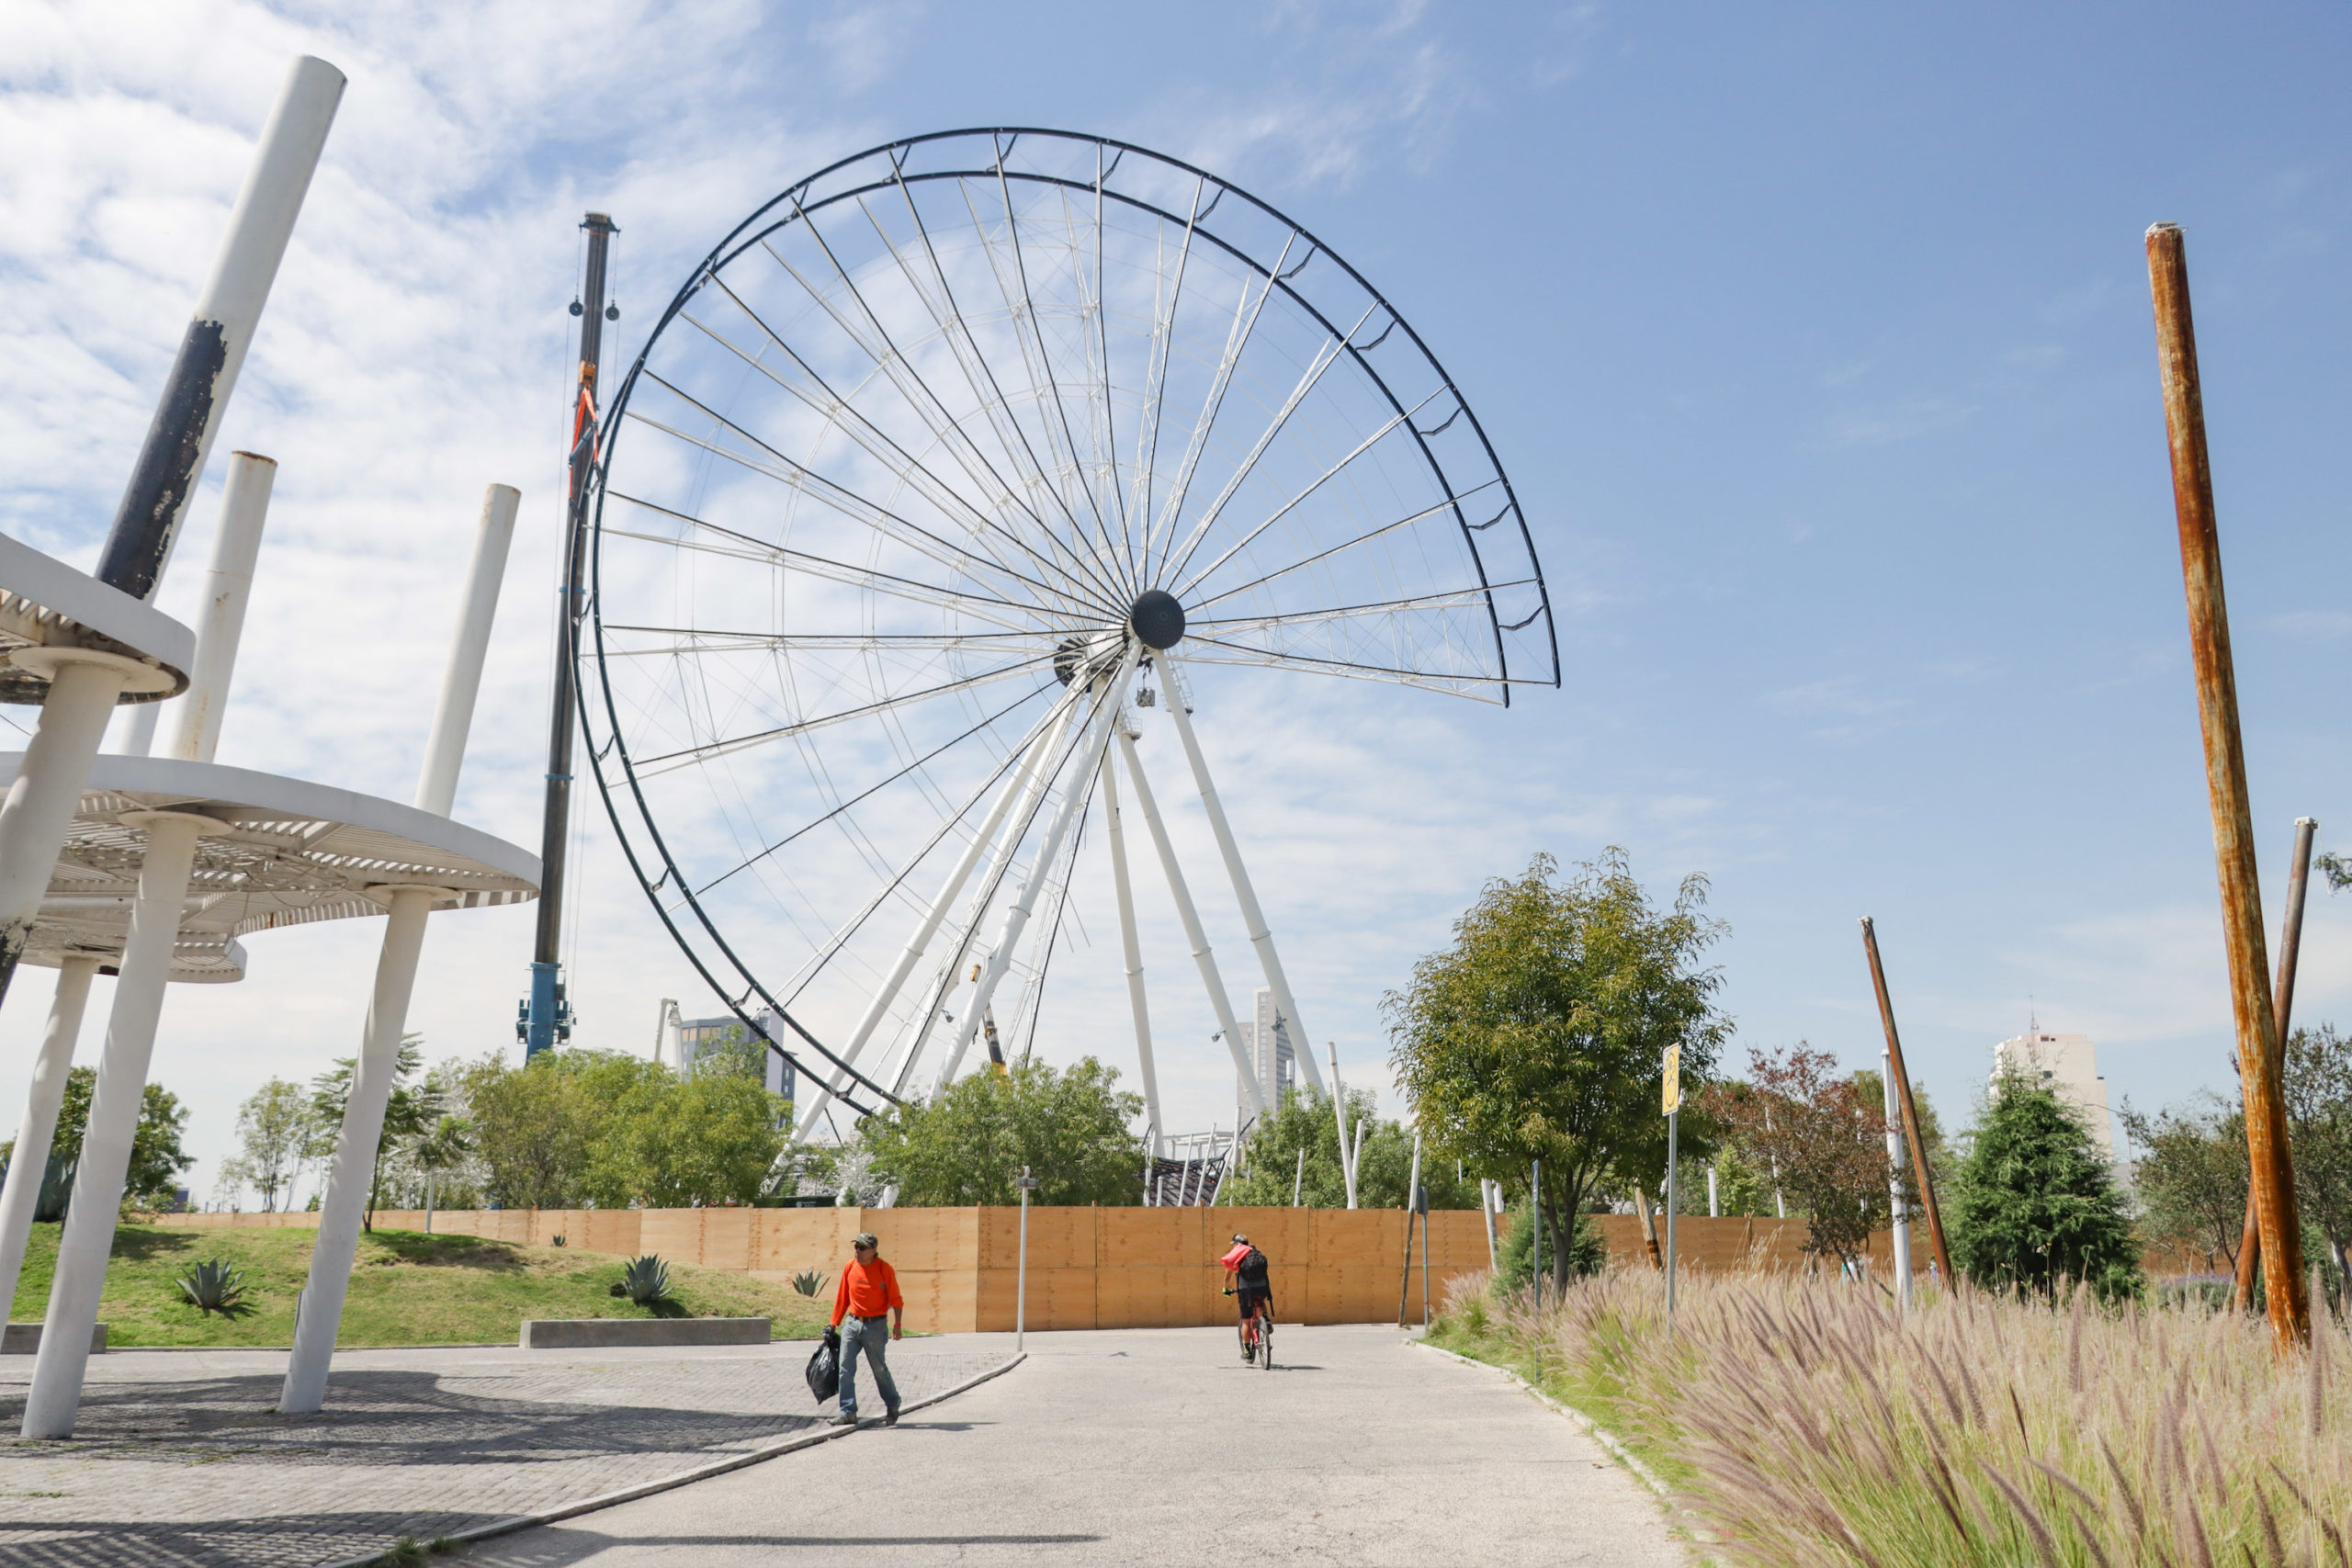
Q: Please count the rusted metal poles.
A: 3